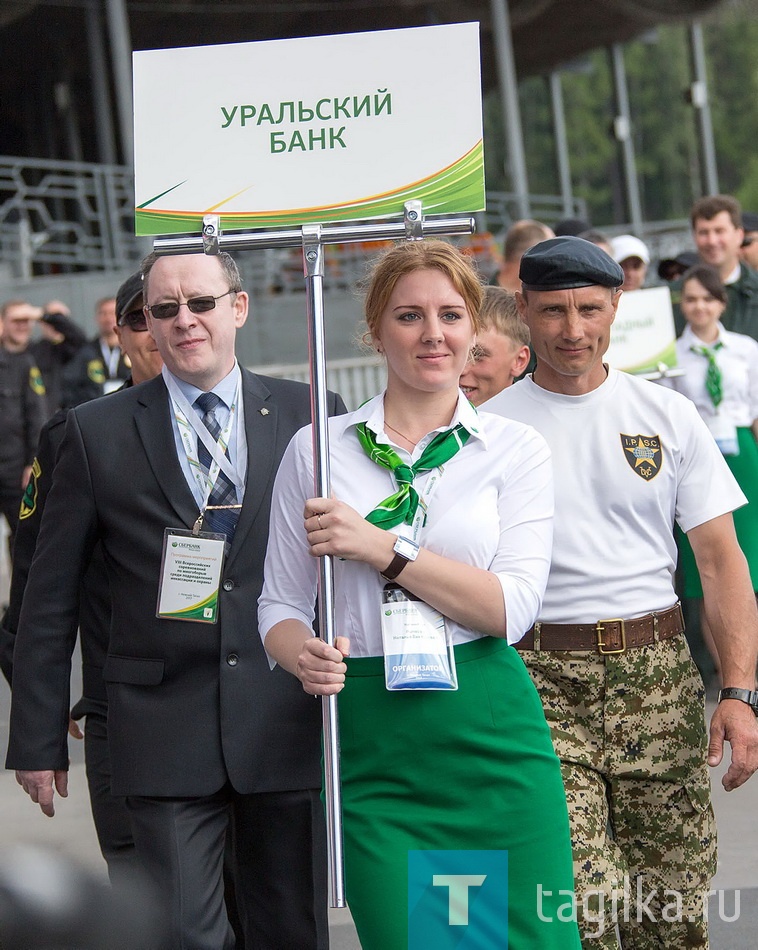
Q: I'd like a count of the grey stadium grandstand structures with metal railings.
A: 1